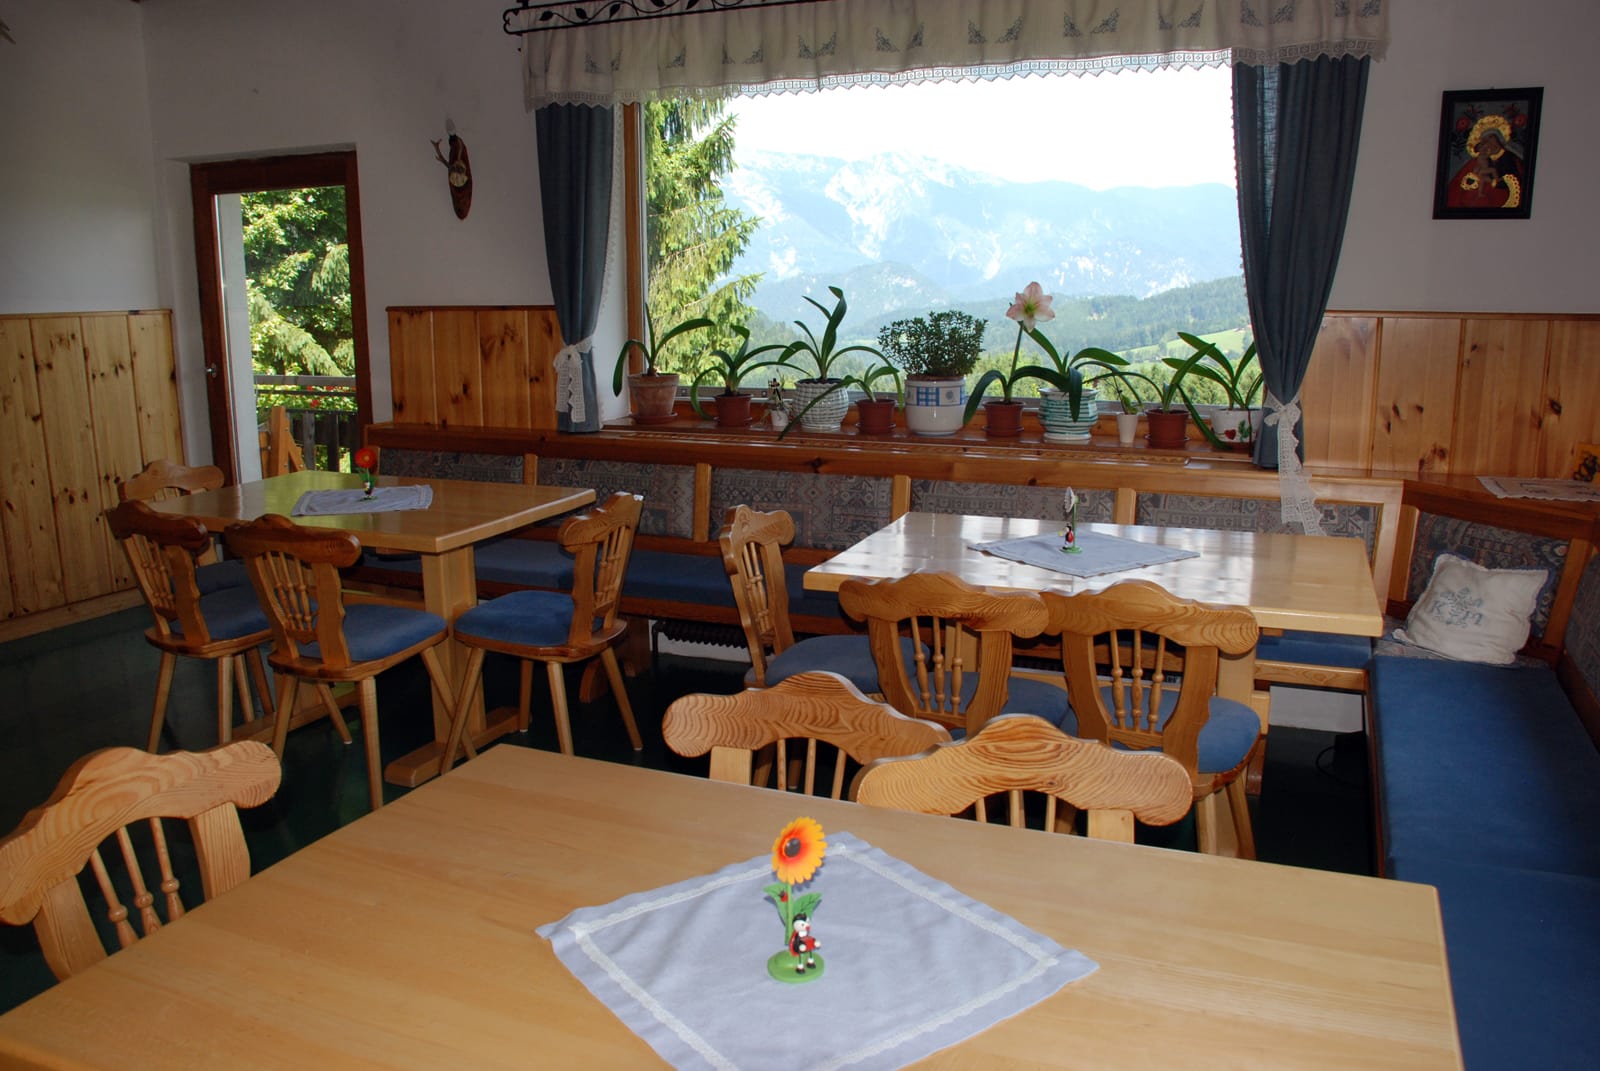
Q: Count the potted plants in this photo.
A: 11